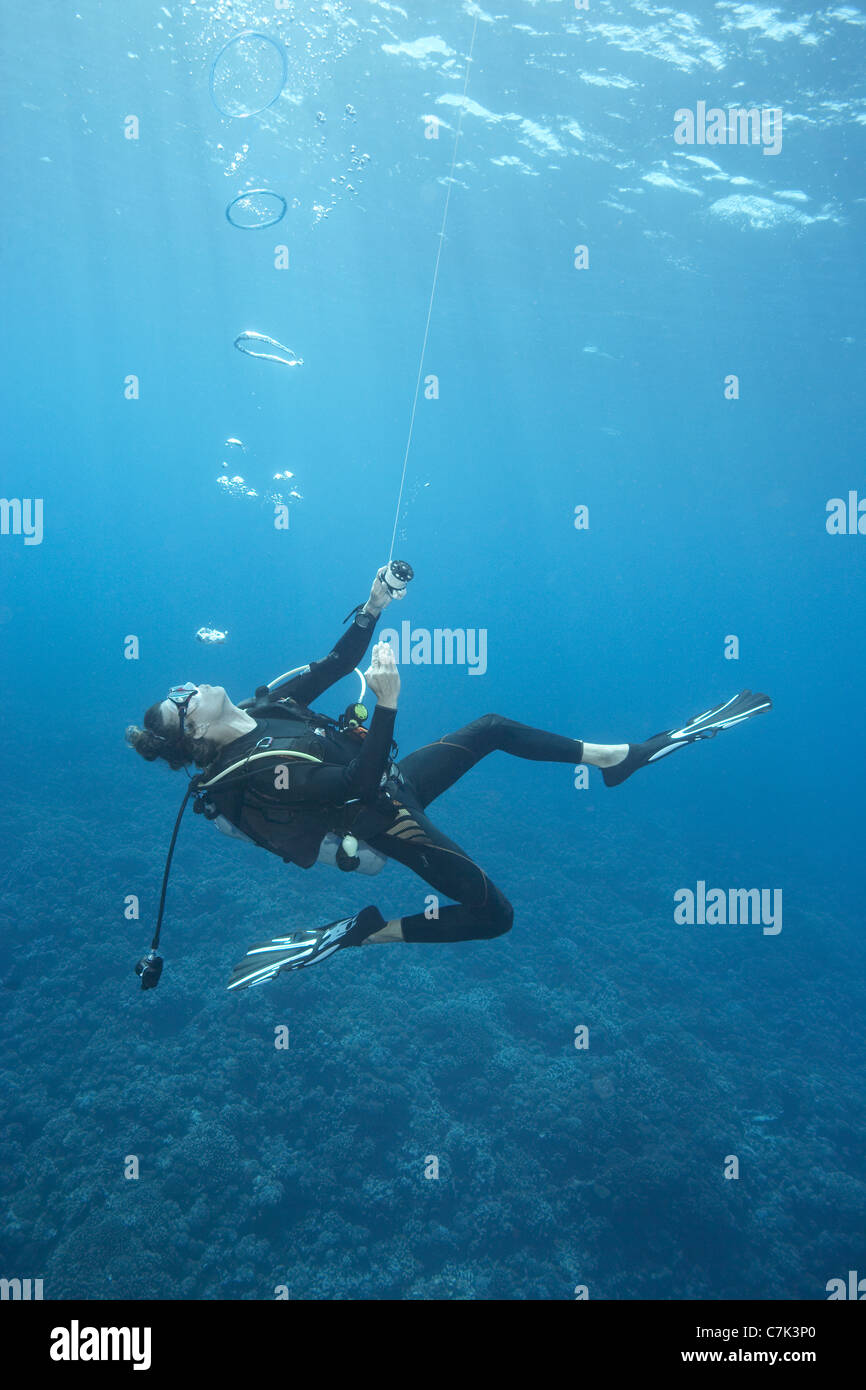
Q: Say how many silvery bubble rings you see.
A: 3